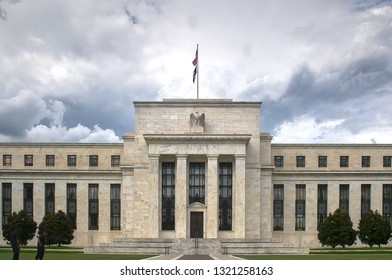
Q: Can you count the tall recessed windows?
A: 15